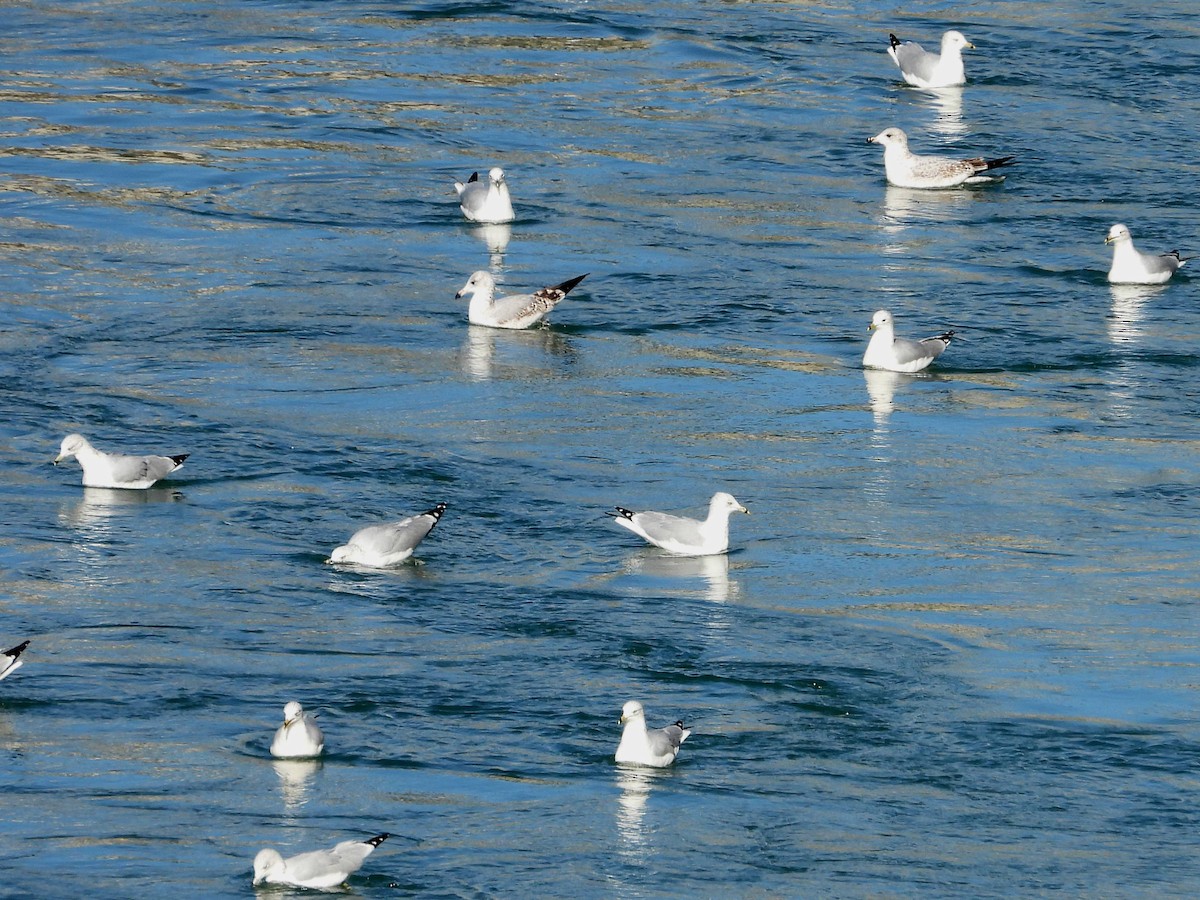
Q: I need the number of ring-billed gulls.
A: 13